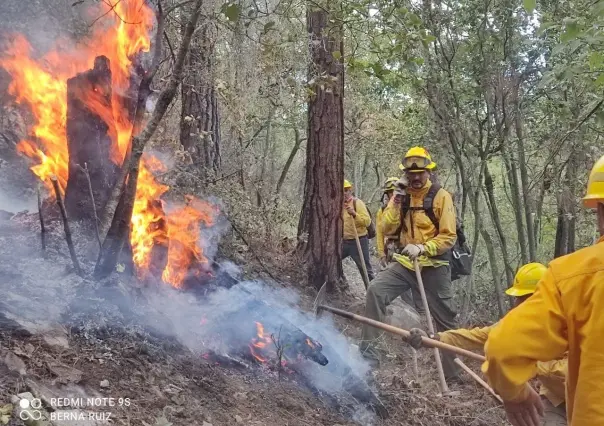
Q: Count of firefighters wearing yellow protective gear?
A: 5